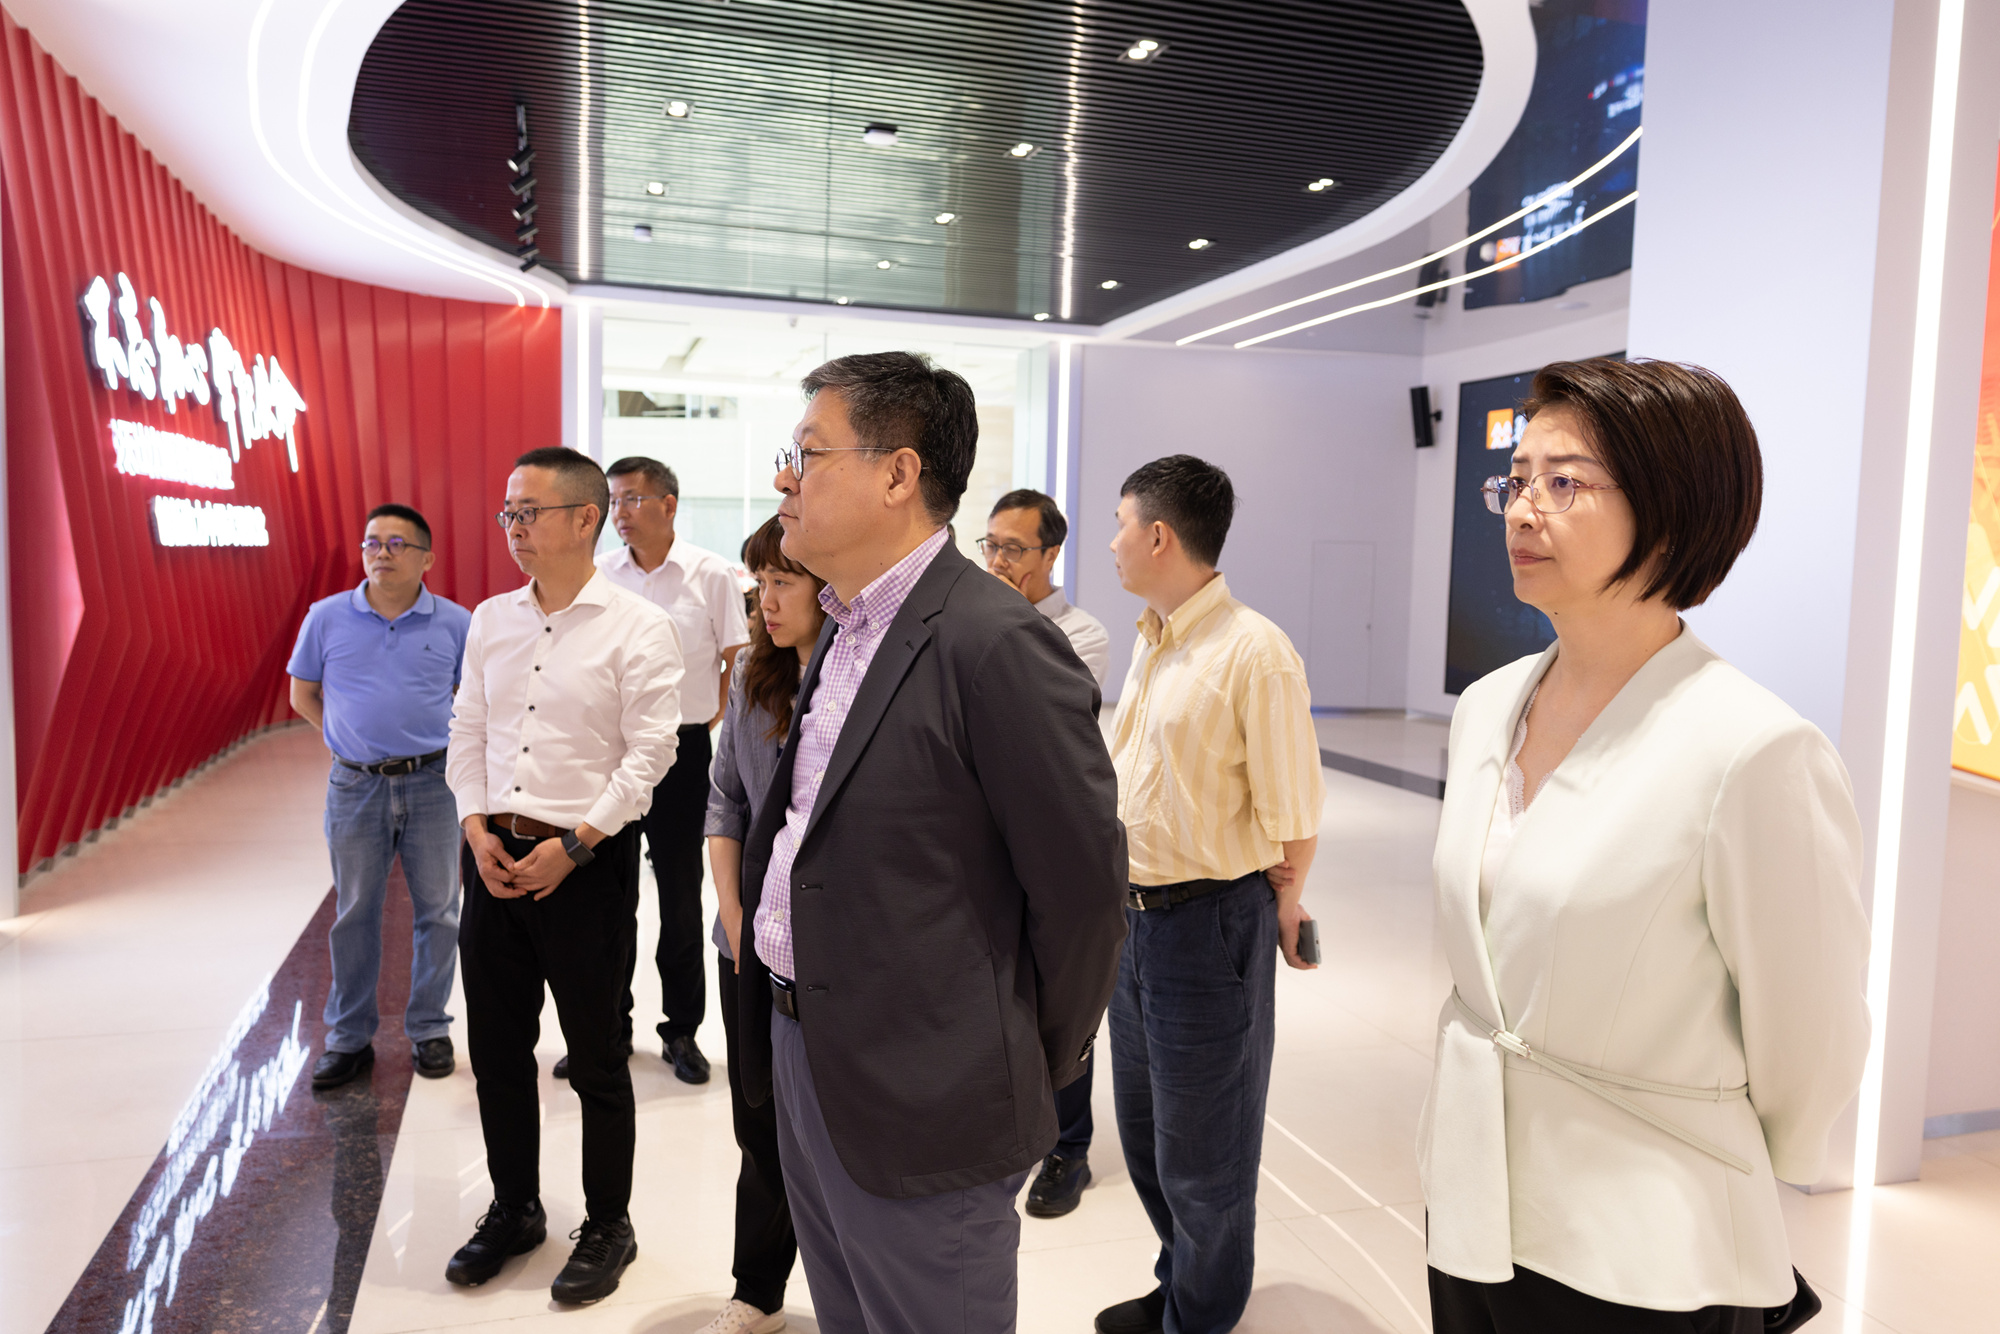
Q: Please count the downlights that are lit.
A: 11